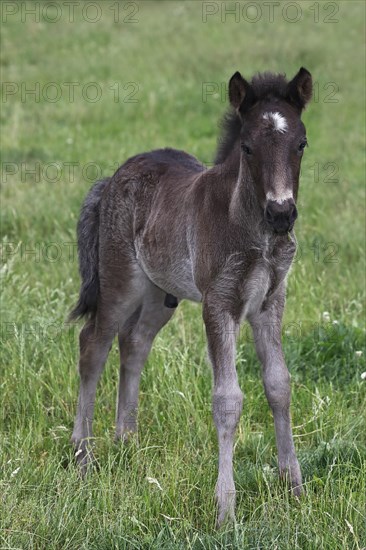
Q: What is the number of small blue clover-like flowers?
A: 0